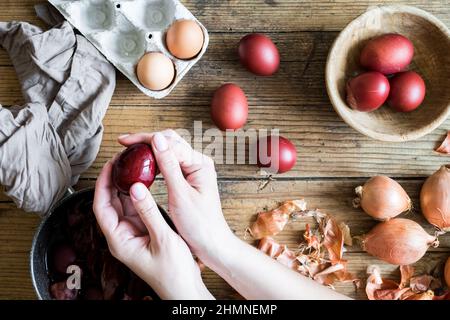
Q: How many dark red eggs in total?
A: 7